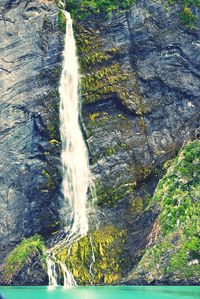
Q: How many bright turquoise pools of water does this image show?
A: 1